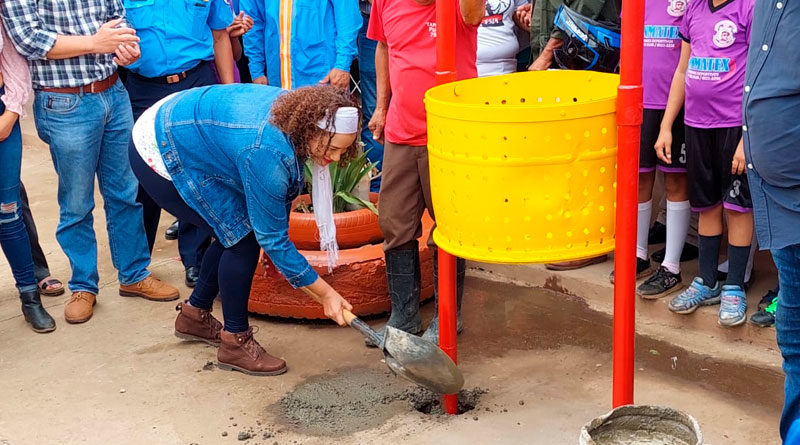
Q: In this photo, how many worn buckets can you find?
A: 1